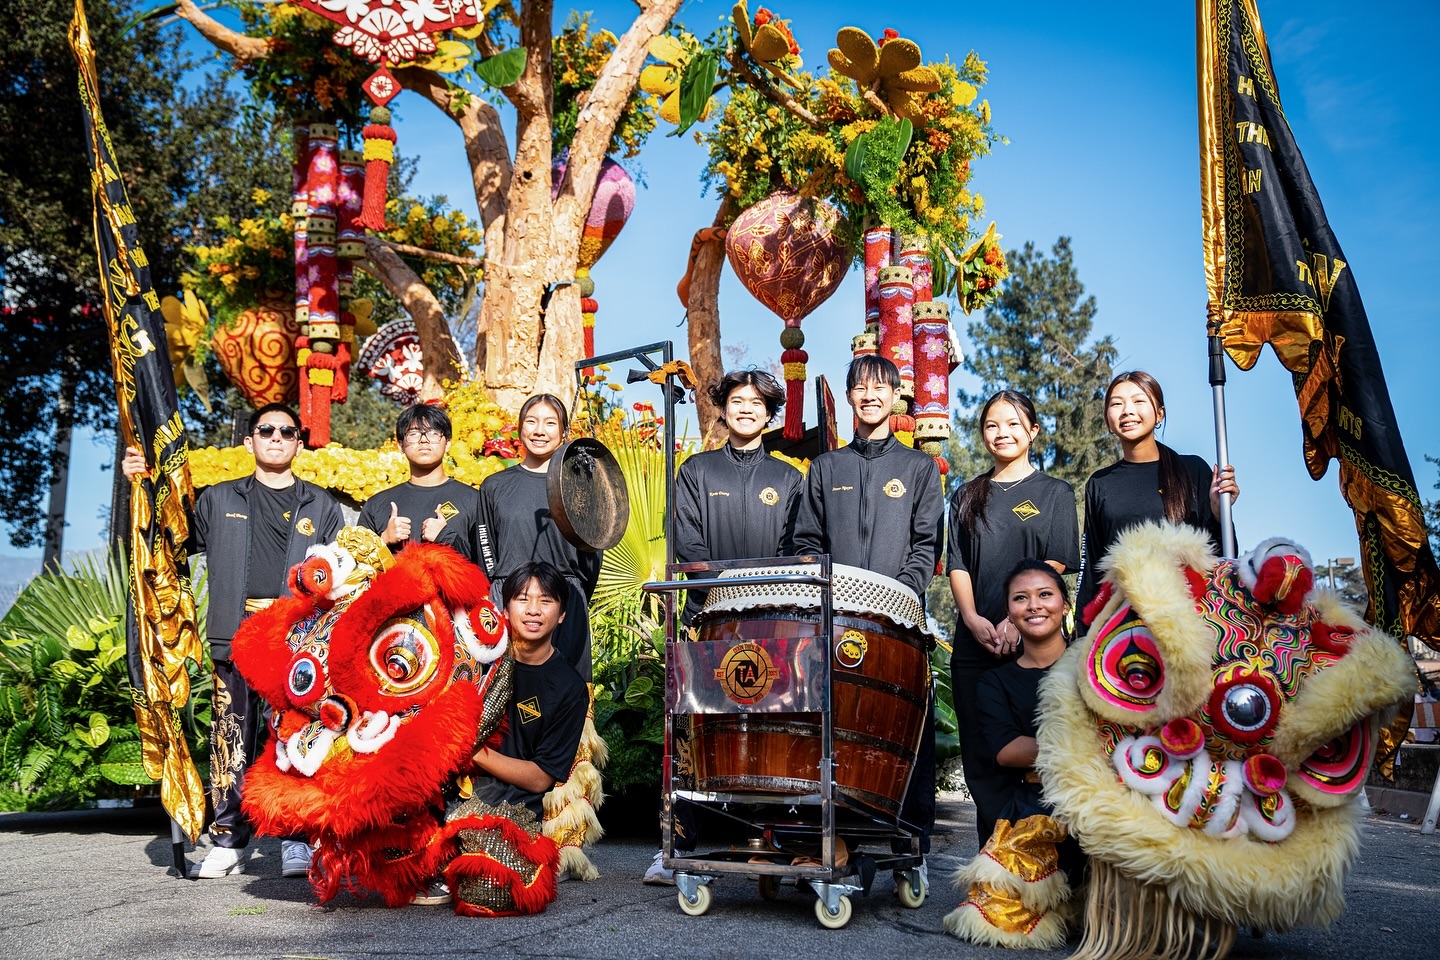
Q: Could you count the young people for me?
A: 9